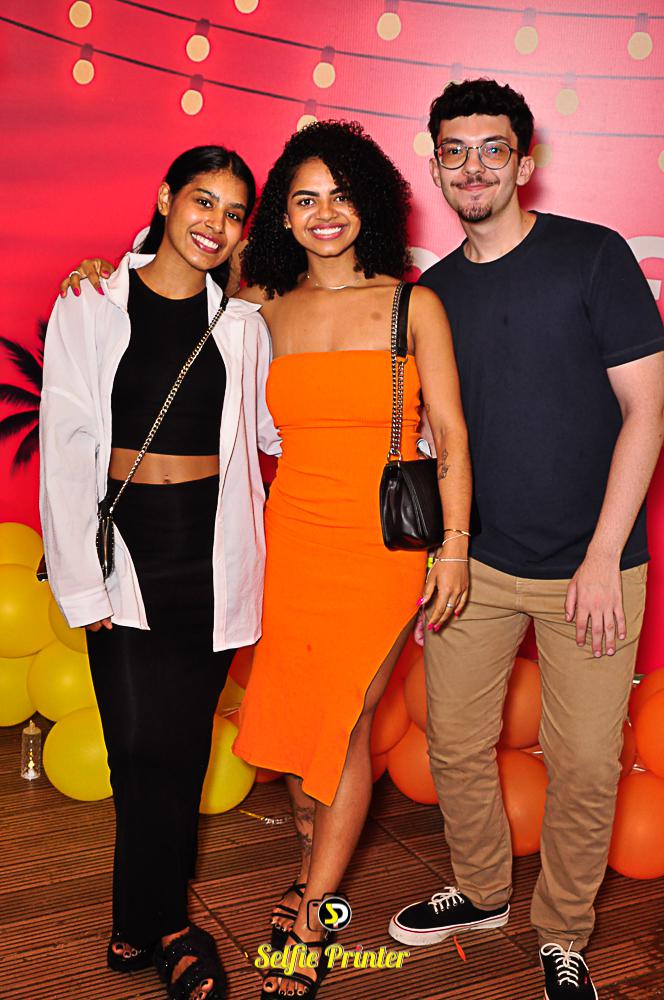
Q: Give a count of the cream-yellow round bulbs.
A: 15